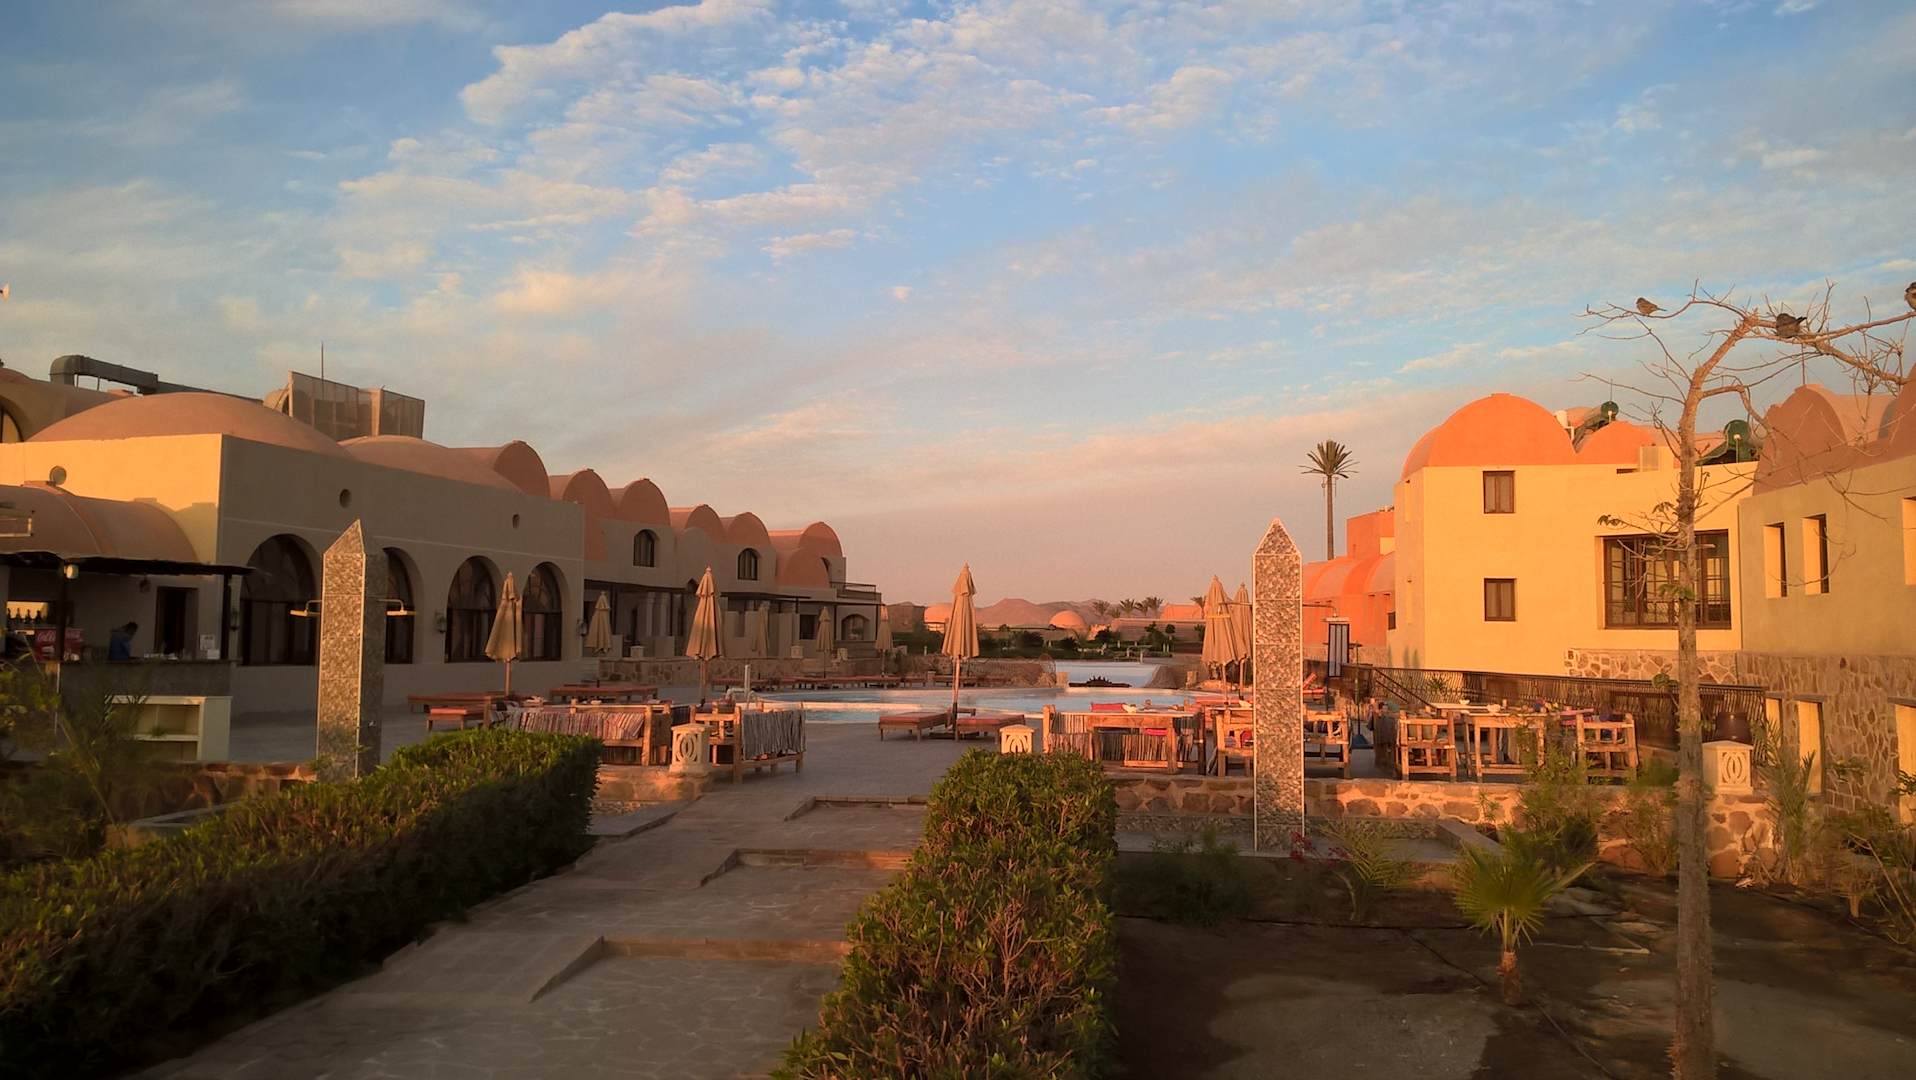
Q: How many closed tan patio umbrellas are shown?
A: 9